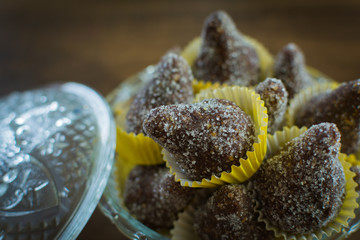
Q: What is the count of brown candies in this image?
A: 9